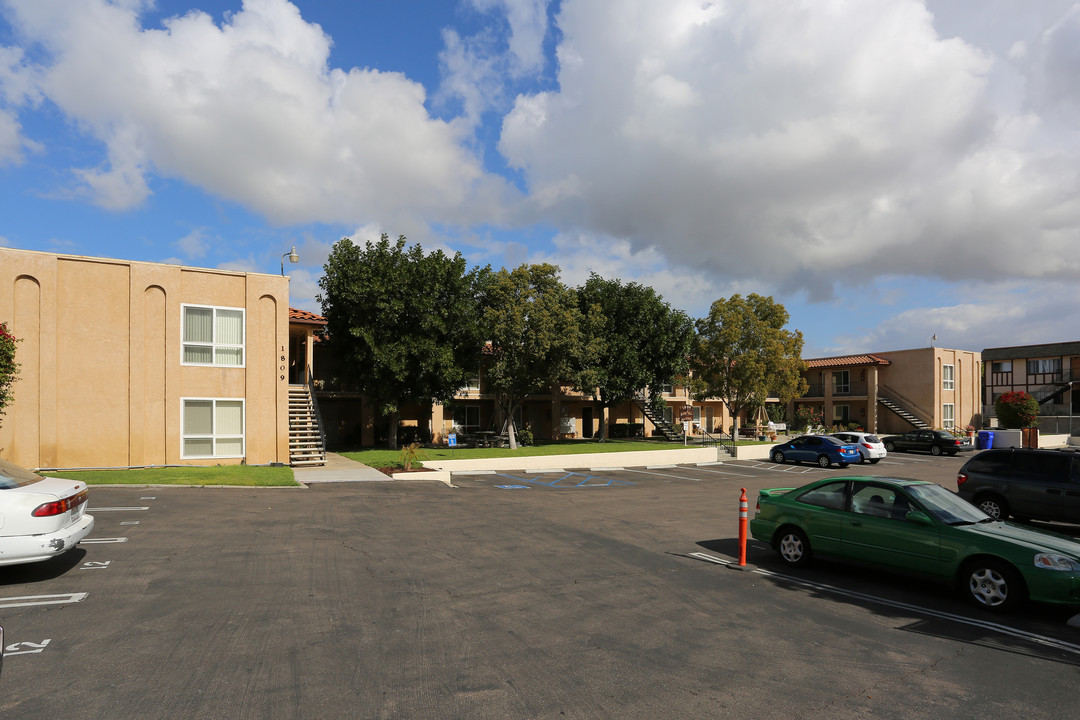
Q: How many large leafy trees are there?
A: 4